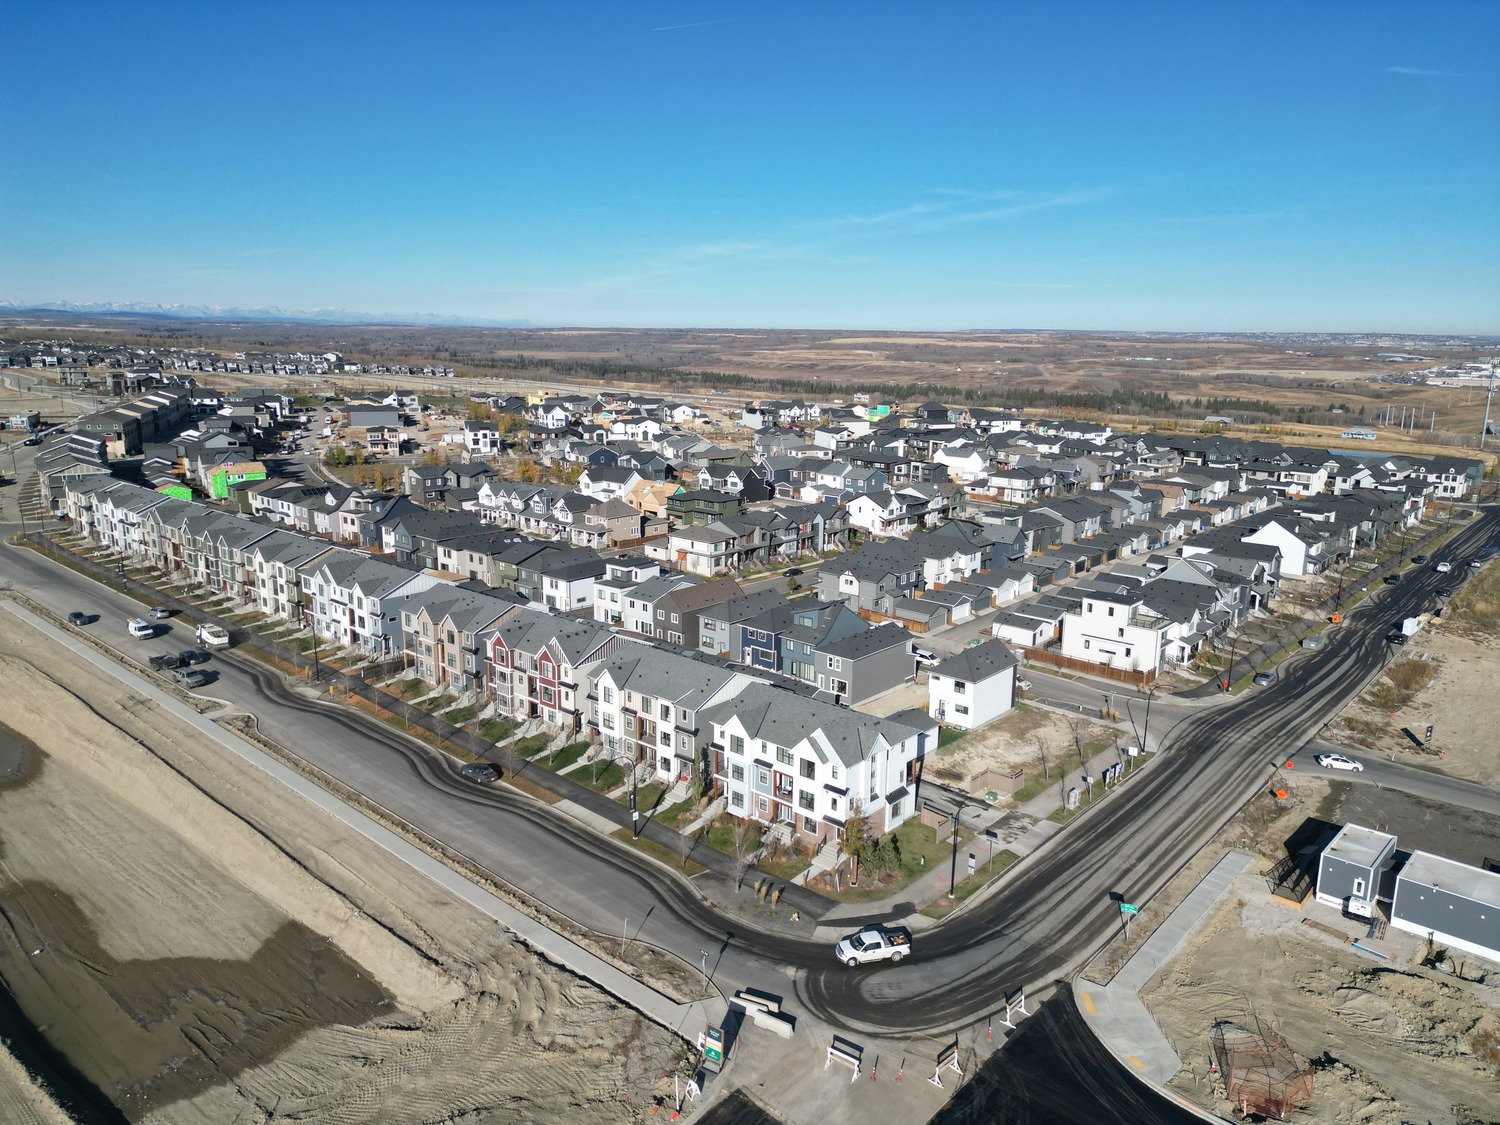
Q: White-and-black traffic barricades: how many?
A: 3